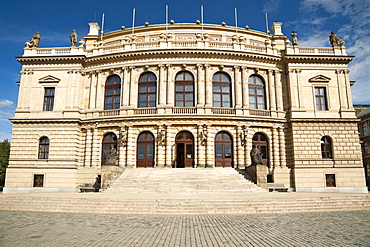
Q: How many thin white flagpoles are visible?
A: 6